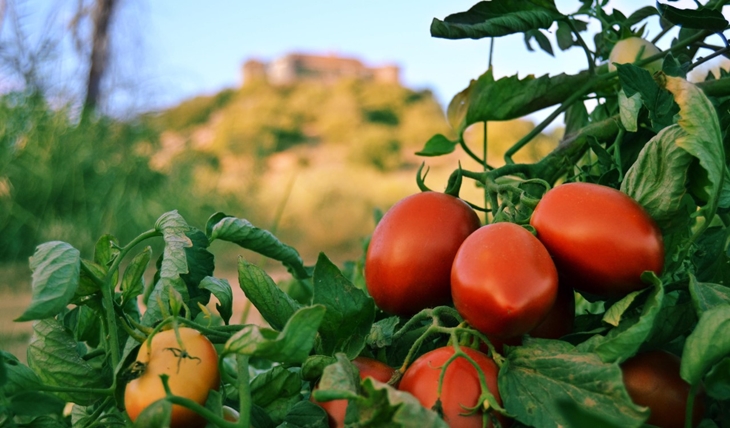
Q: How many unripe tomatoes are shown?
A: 2